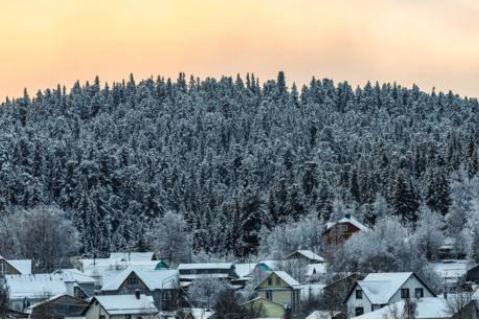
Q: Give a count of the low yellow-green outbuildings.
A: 1